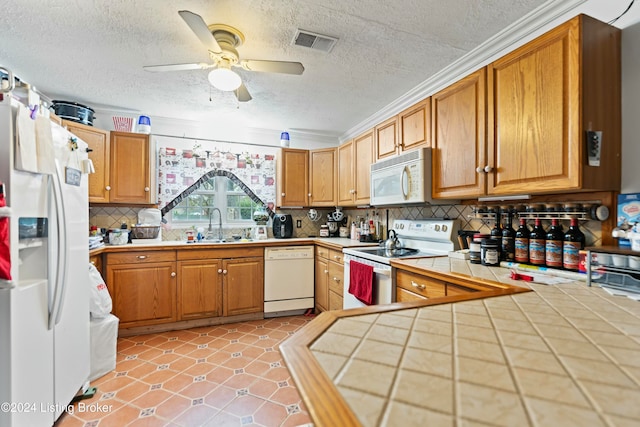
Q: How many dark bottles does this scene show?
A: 6